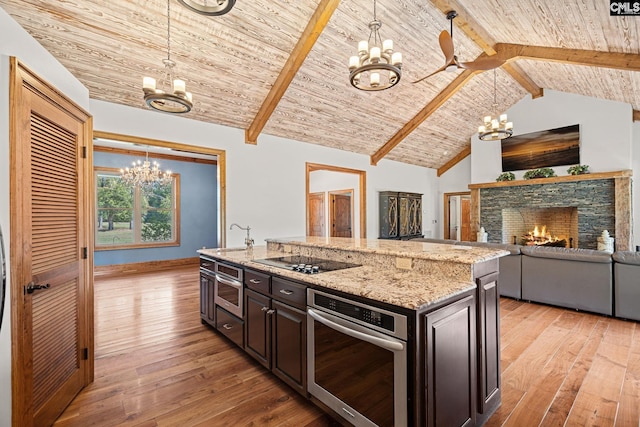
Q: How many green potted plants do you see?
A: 3